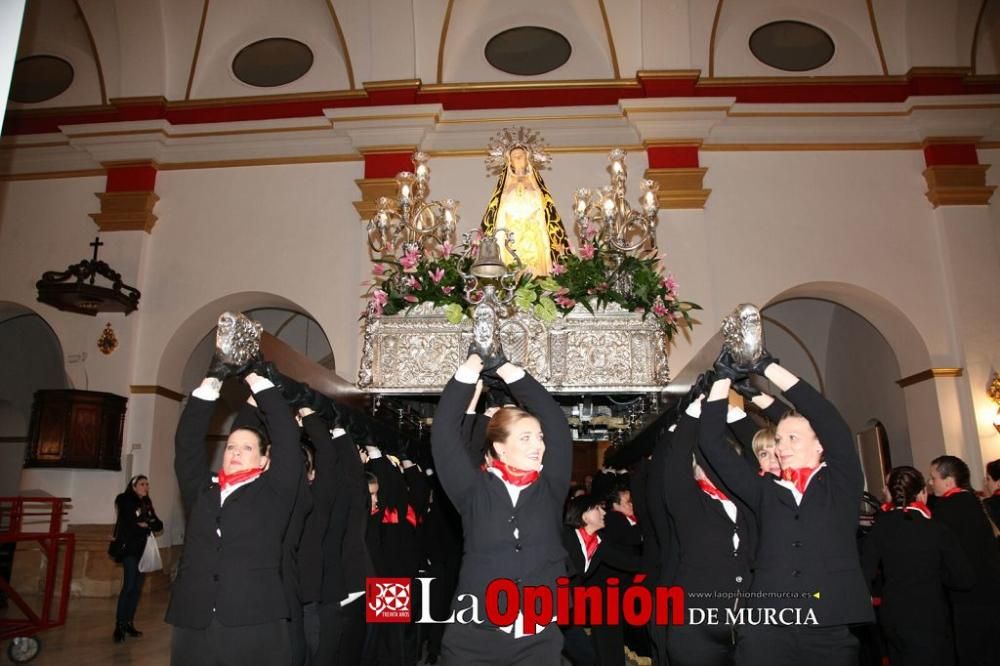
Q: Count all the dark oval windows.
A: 4